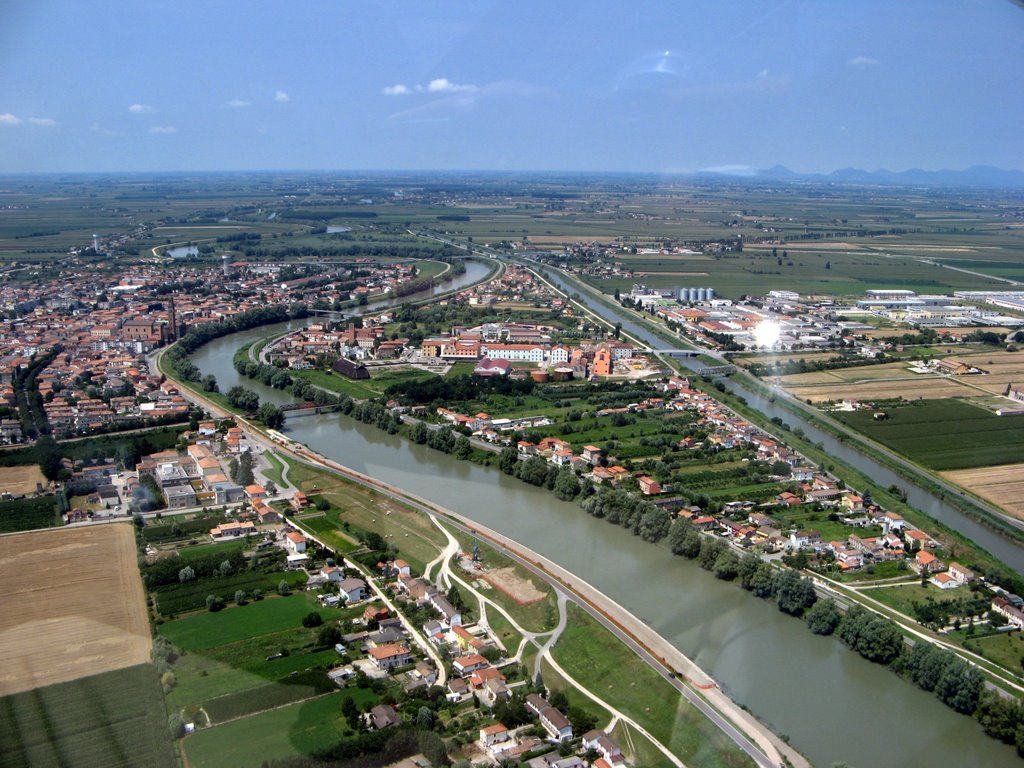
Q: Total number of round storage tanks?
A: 6